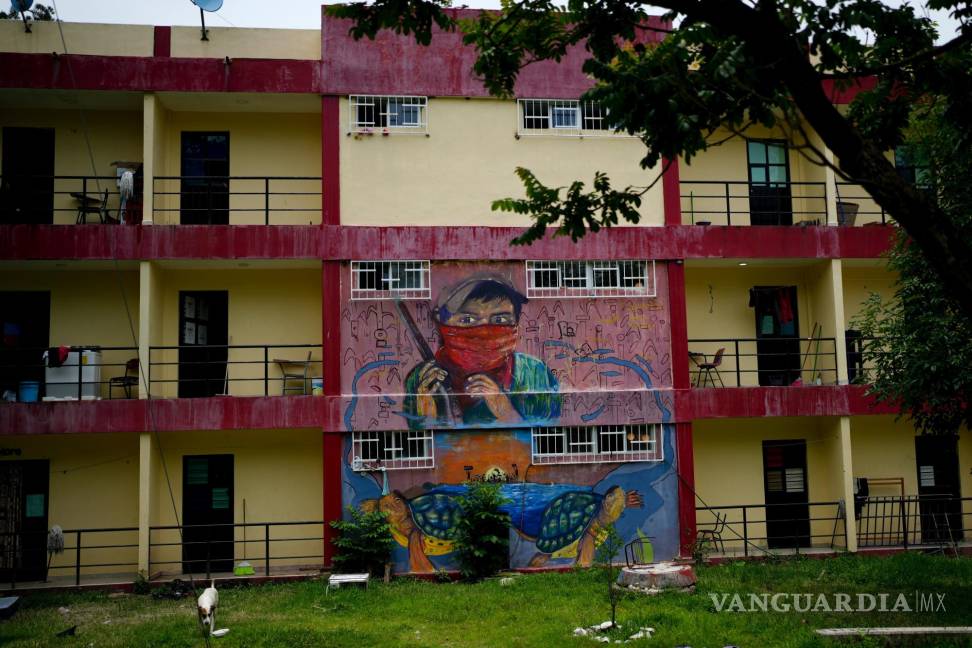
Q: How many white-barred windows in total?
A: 6